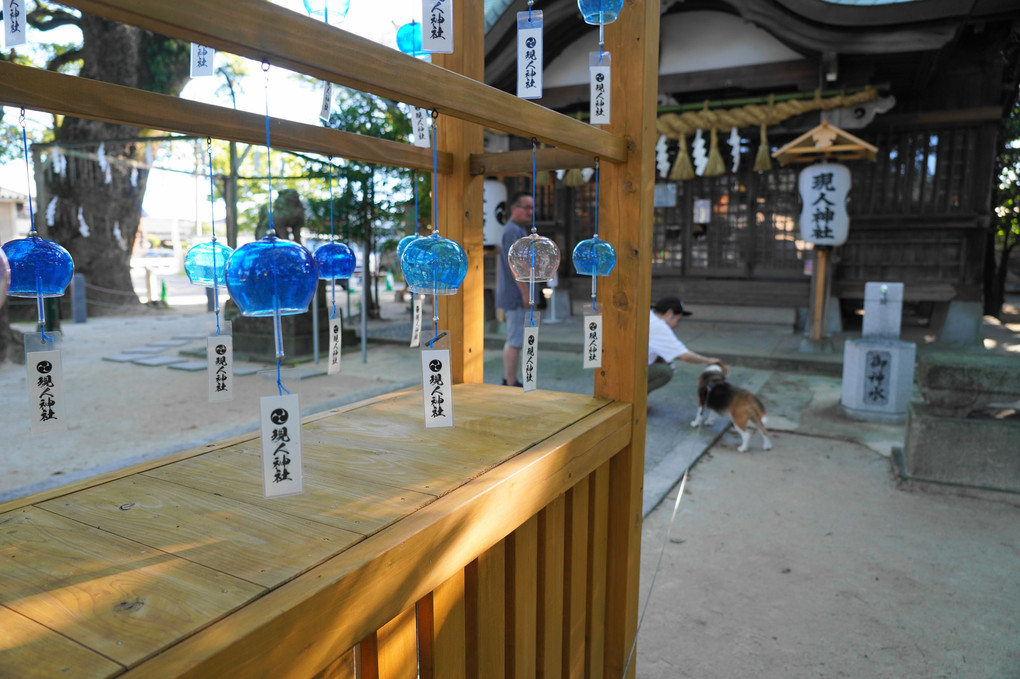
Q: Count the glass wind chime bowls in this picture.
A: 12